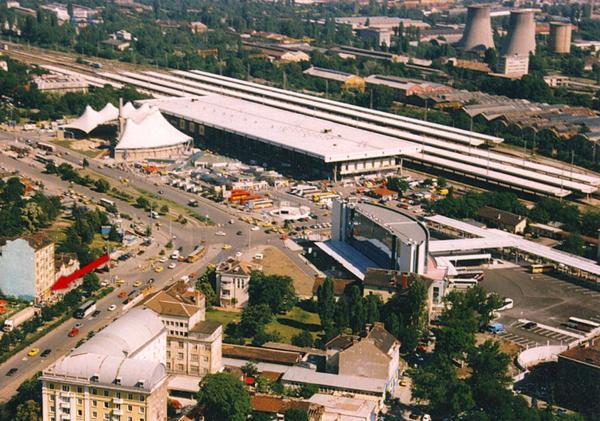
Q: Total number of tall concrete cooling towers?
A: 3